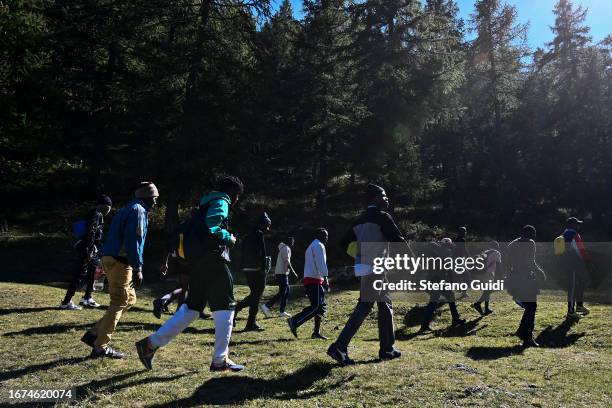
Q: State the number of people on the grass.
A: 13